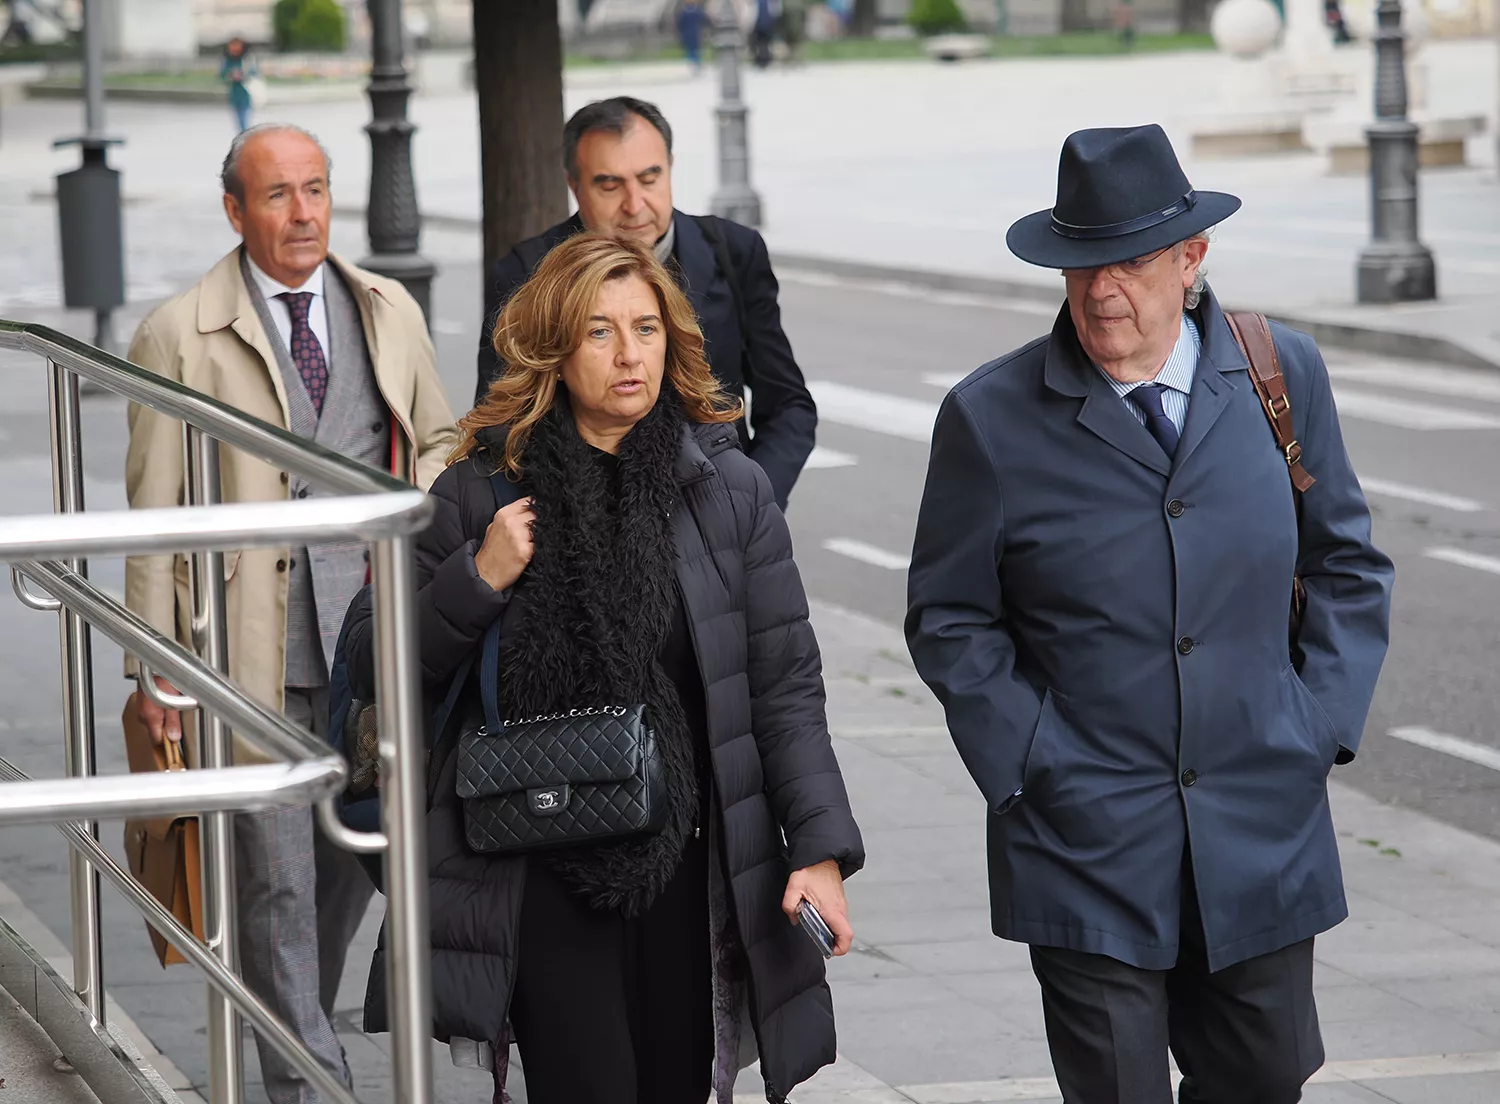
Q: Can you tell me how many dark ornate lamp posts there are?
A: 3